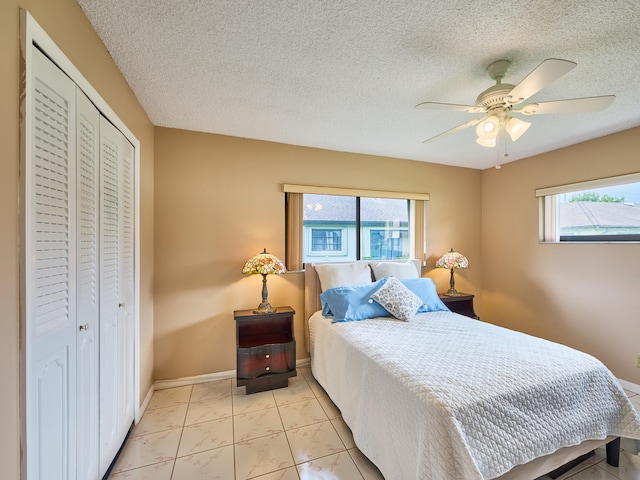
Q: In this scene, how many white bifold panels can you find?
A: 4